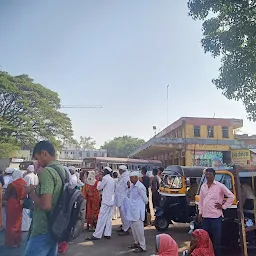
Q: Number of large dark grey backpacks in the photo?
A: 1